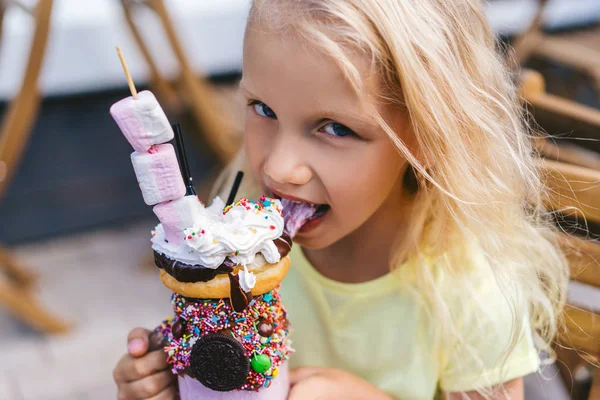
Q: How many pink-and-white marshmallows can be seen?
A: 3